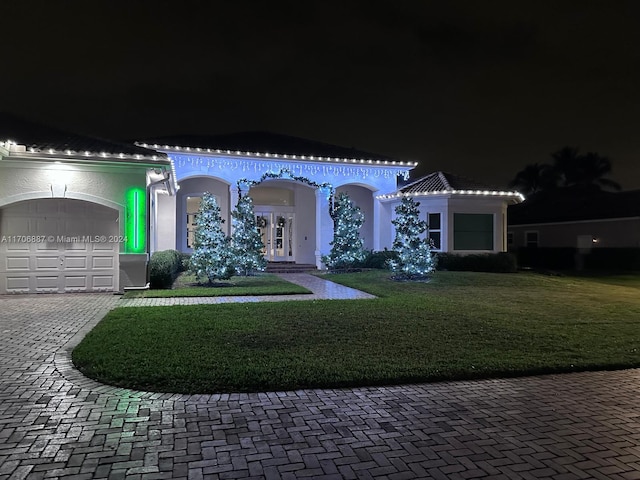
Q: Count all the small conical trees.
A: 4